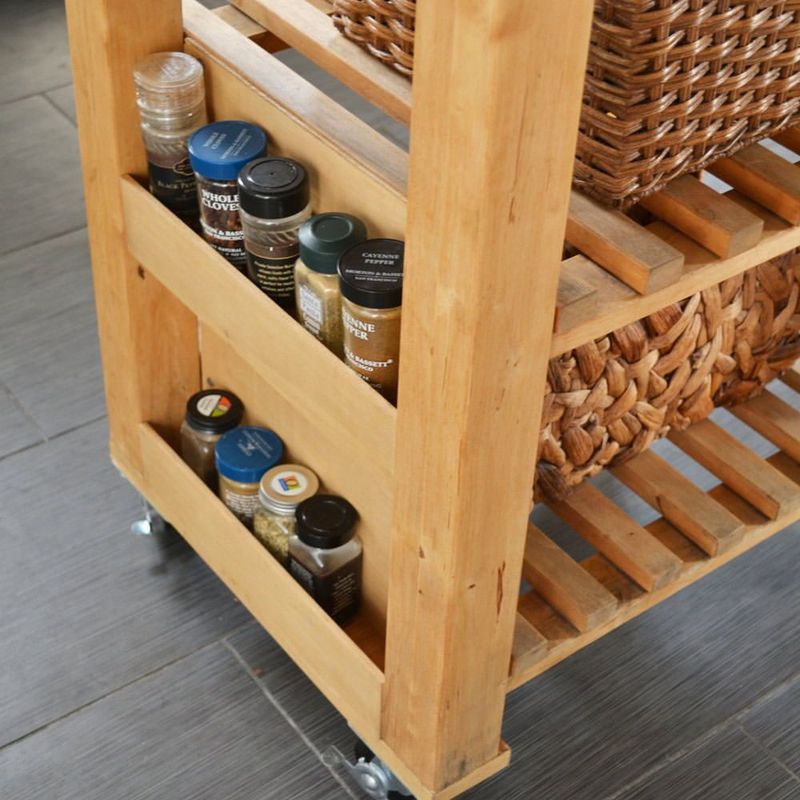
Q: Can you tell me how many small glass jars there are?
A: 9